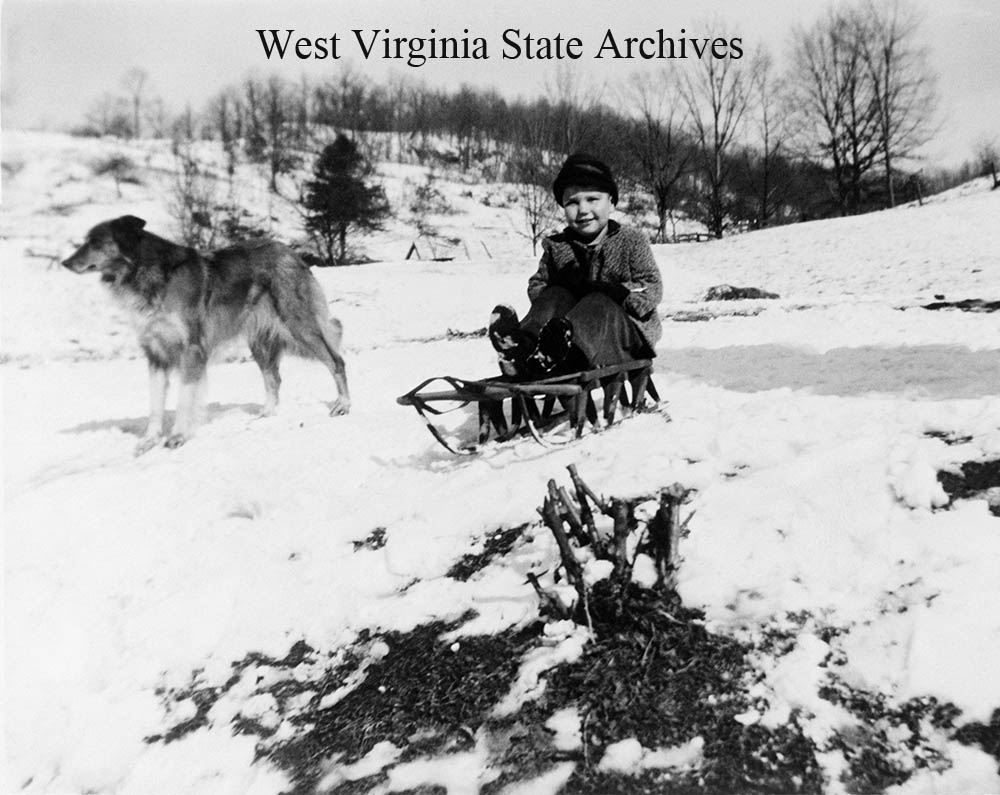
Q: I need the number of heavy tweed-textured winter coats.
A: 1